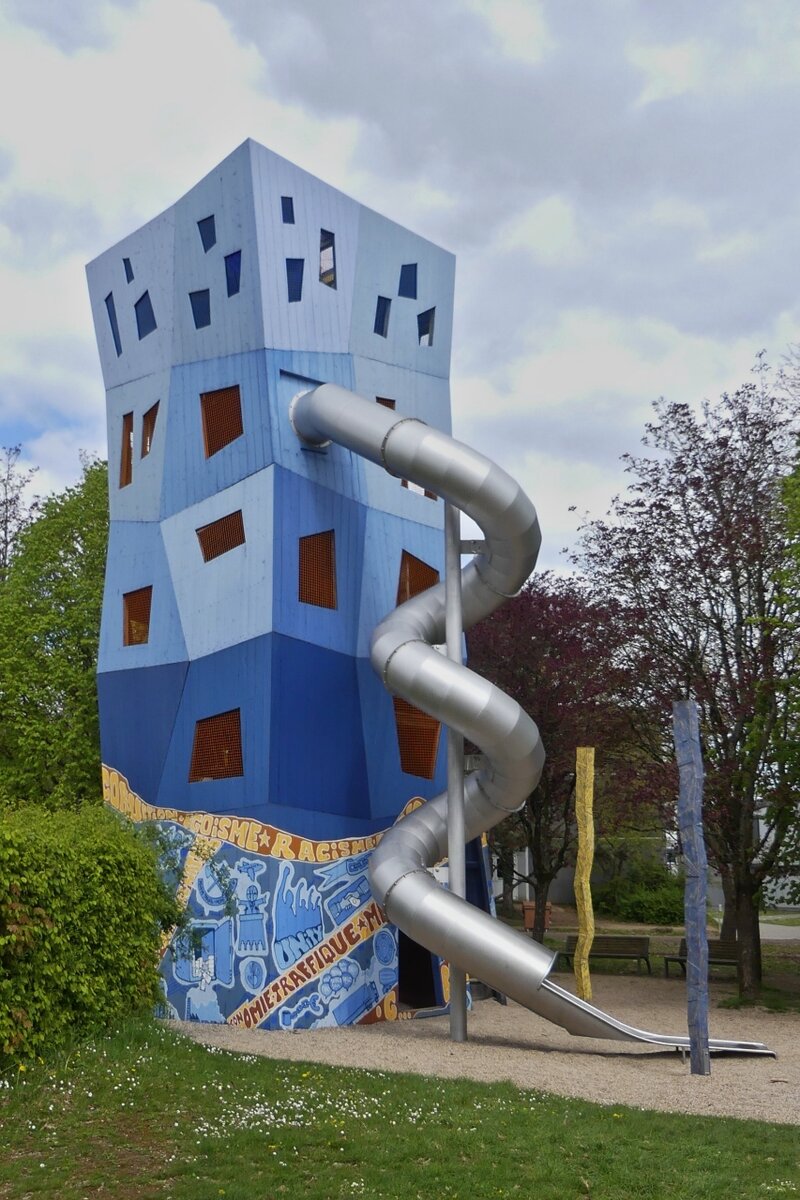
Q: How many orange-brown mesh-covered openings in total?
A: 11